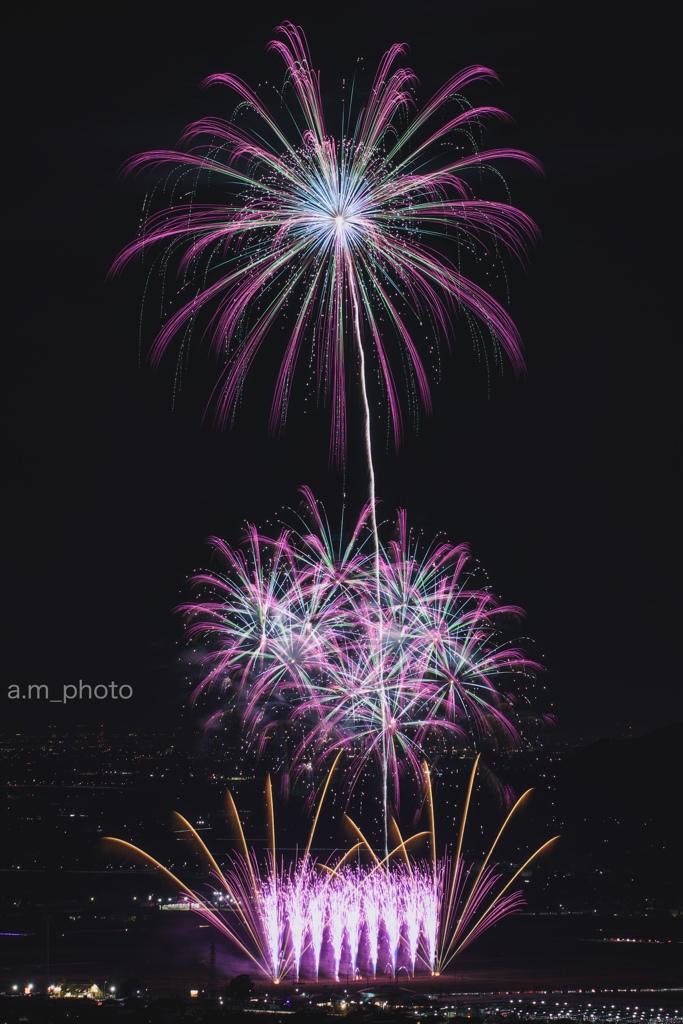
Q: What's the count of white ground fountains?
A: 9